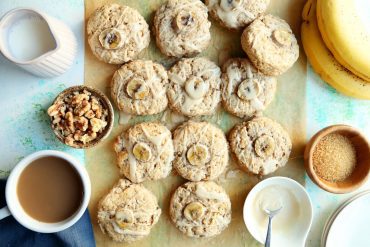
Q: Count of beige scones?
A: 12